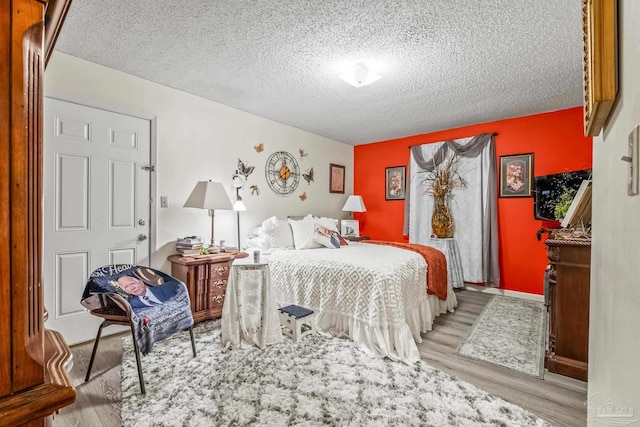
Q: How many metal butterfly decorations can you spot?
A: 6